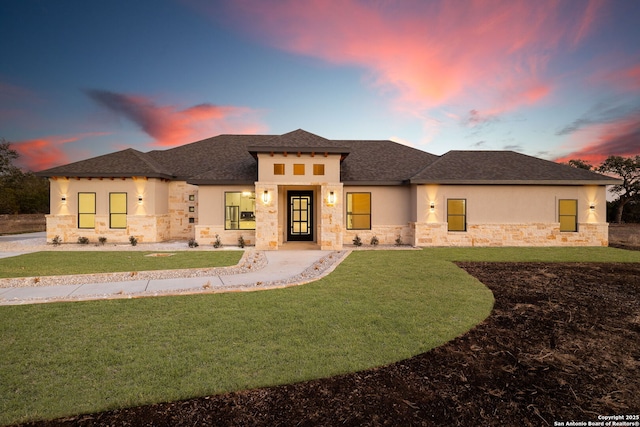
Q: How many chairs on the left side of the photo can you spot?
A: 0